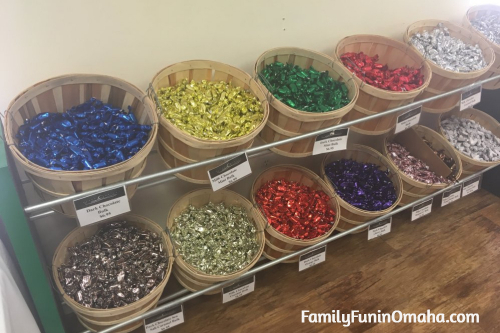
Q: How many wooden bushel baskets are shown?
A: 12